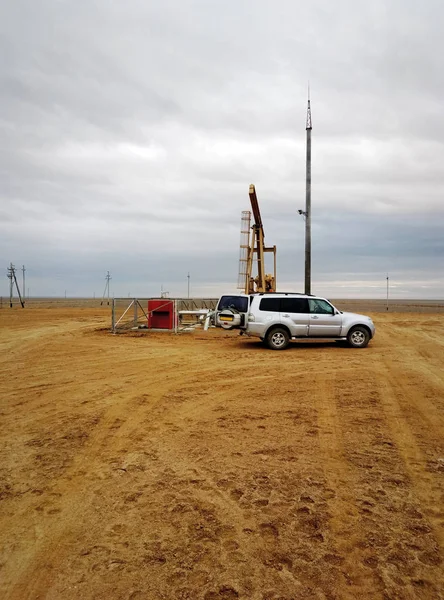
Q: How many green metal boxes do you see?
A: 0